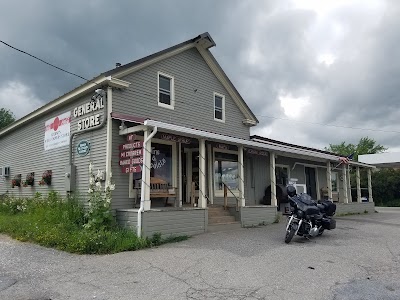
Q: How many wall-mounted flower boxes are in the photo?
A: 3